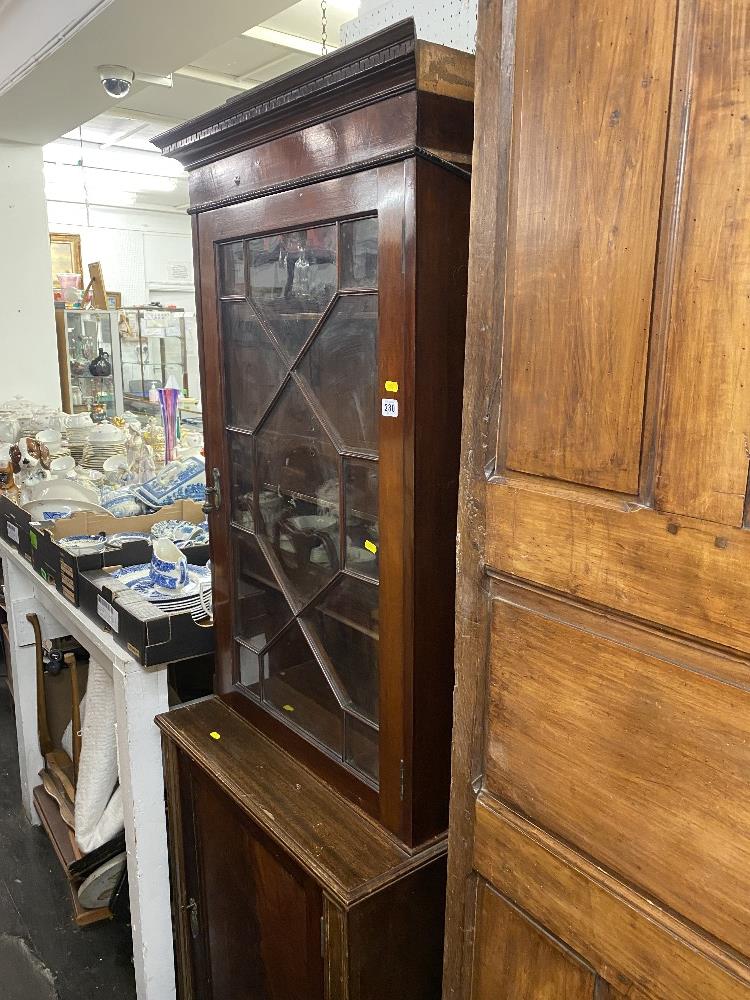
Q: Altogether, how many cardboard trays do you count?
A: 3